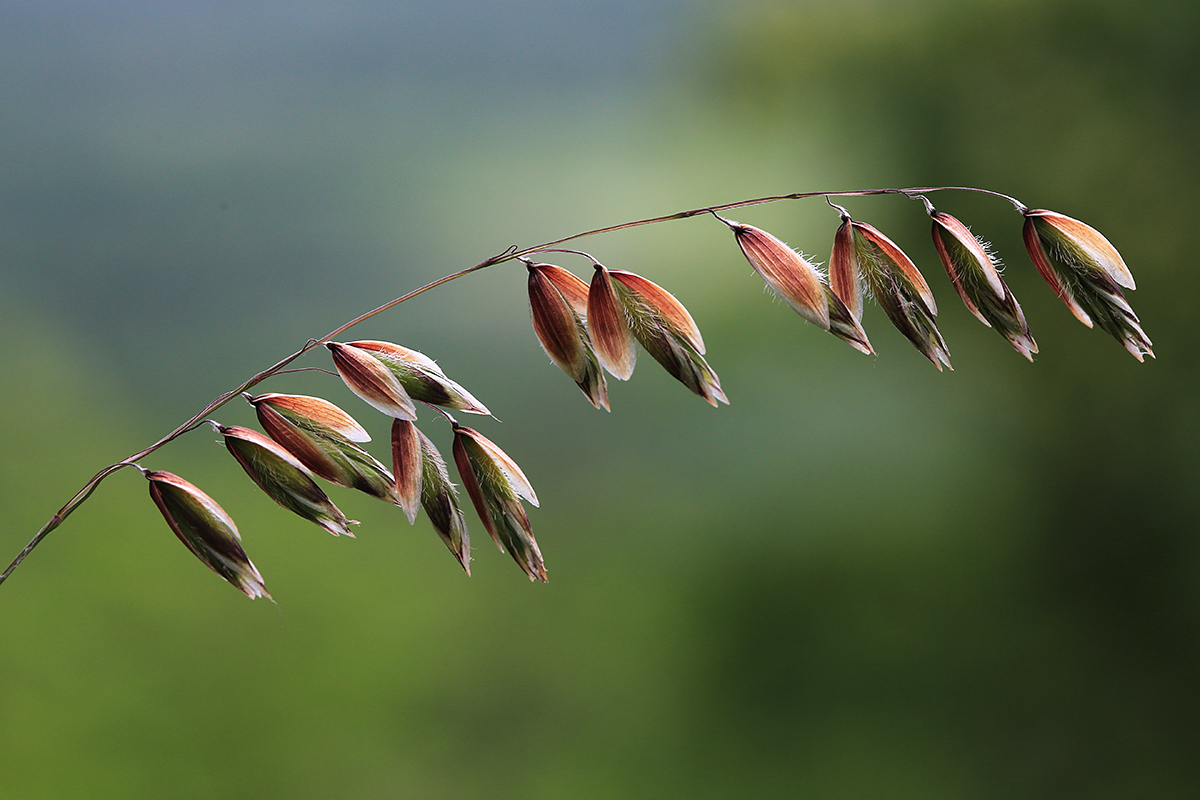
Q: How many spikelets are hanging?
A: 12